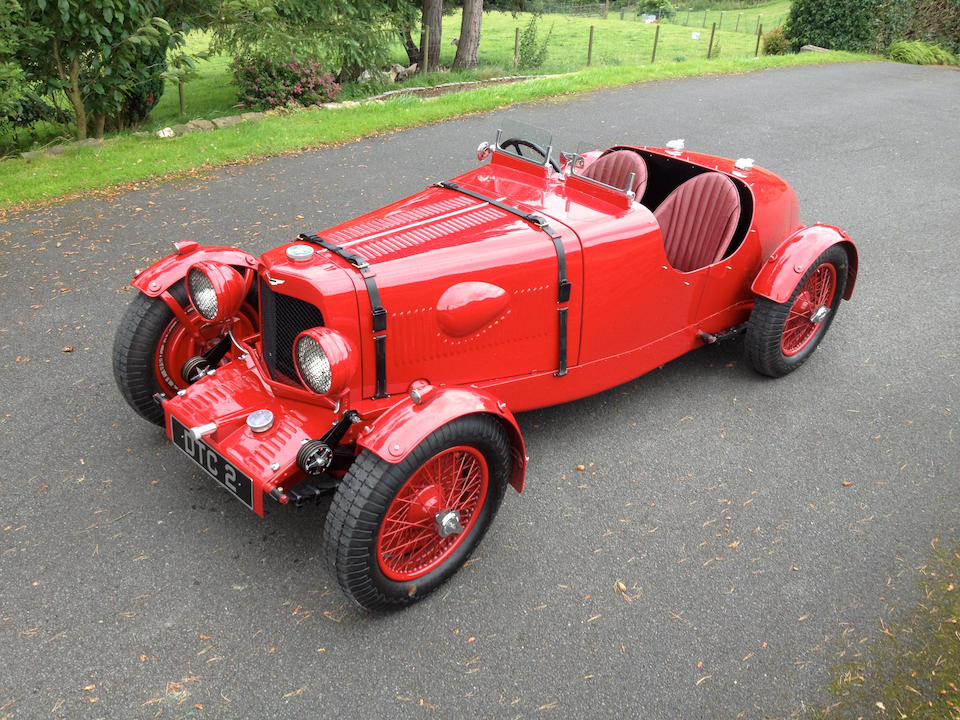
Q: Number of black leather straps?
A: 2